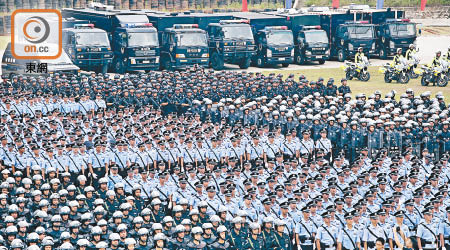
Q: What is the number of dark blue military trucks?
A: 8